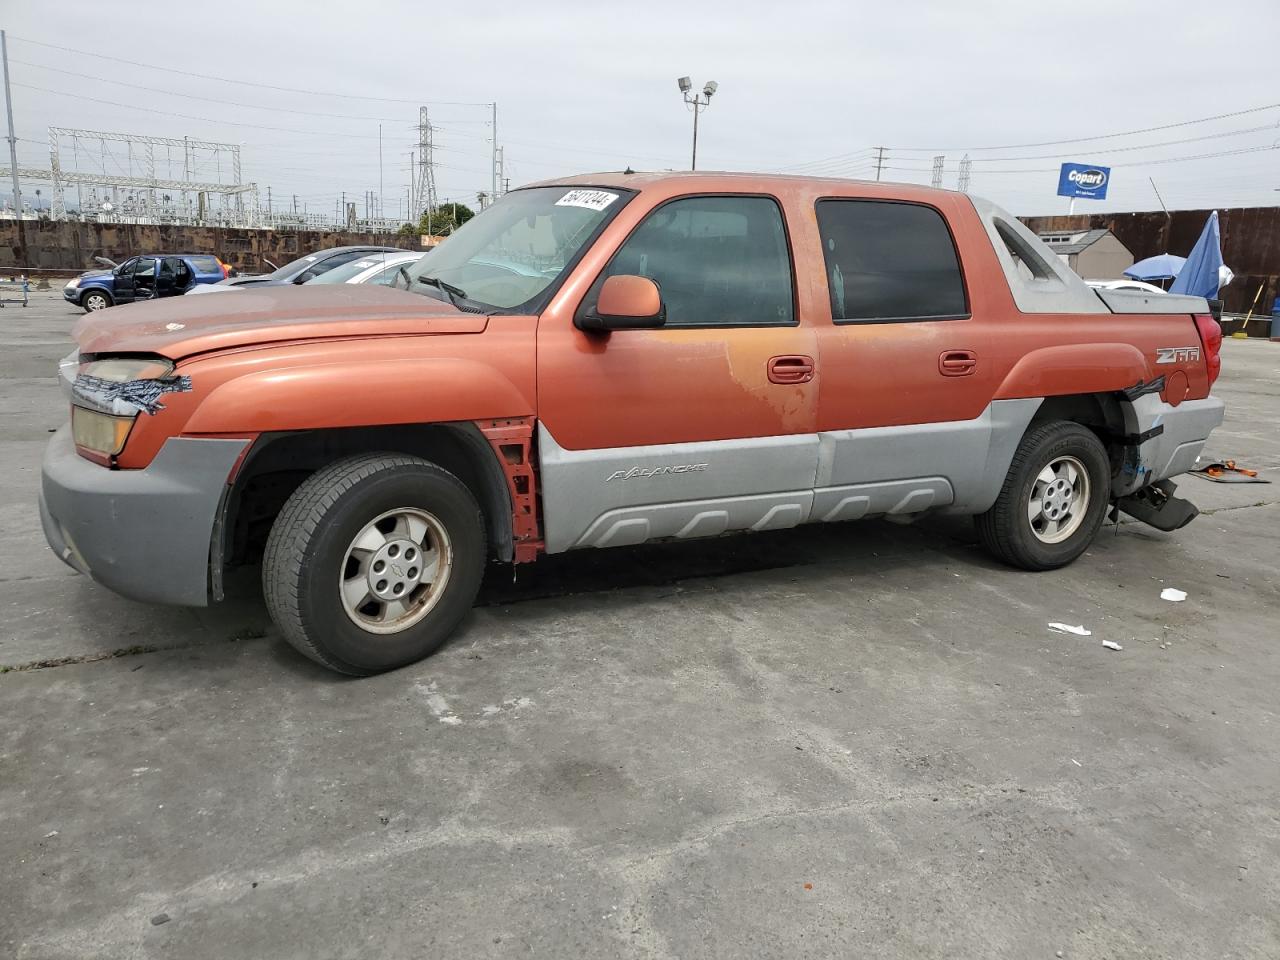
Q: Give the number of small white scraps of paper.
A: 3